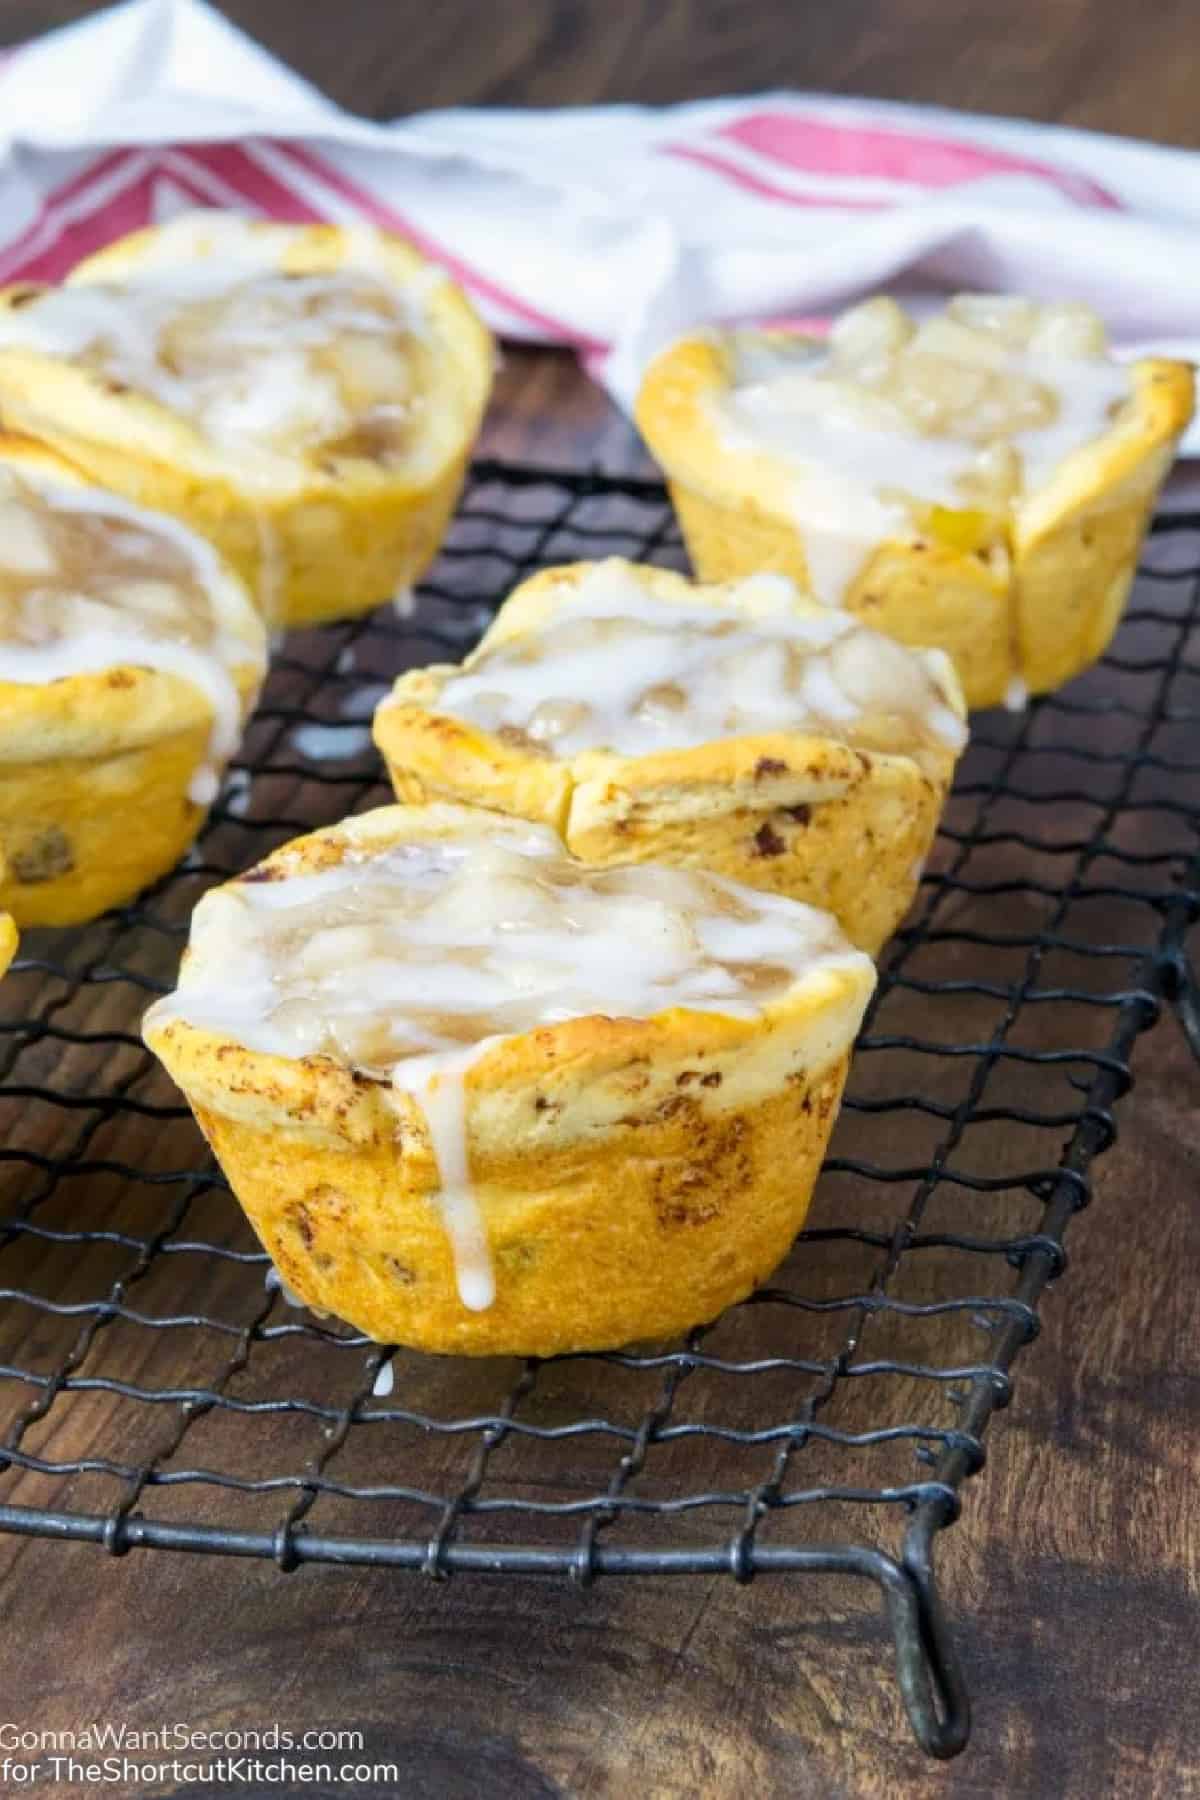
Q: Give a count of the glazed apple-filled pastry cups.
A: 5